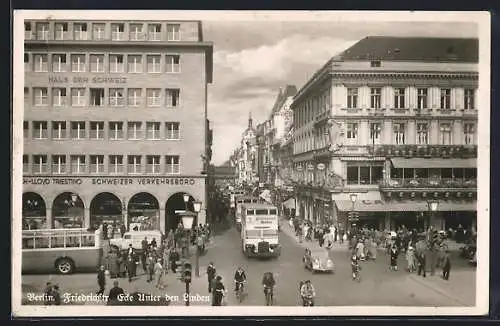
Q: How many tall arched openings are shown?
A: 5